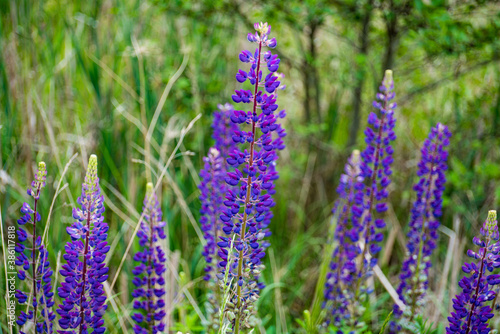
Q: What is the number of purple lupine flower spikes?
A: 10